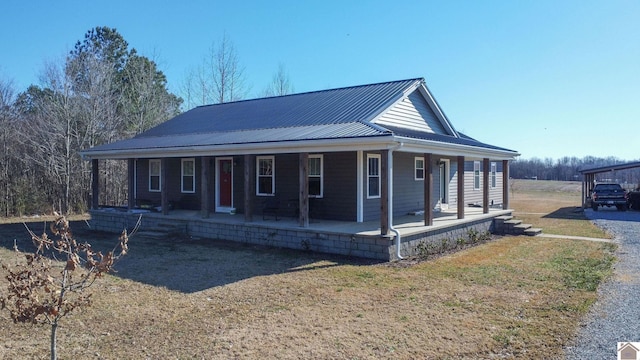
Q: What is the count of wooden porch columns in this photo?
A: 11